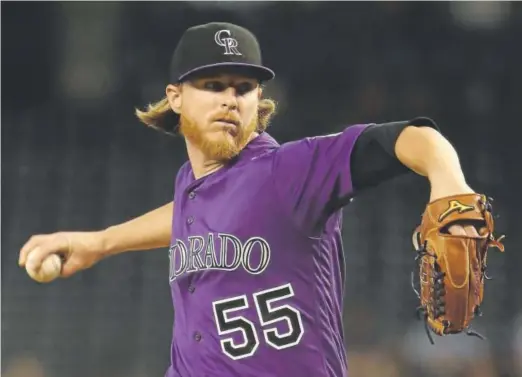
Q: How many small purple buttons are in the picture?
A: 4